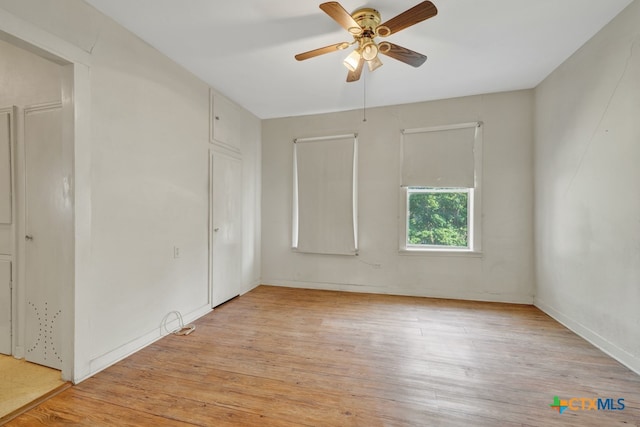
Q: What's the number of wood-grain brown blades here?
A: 5